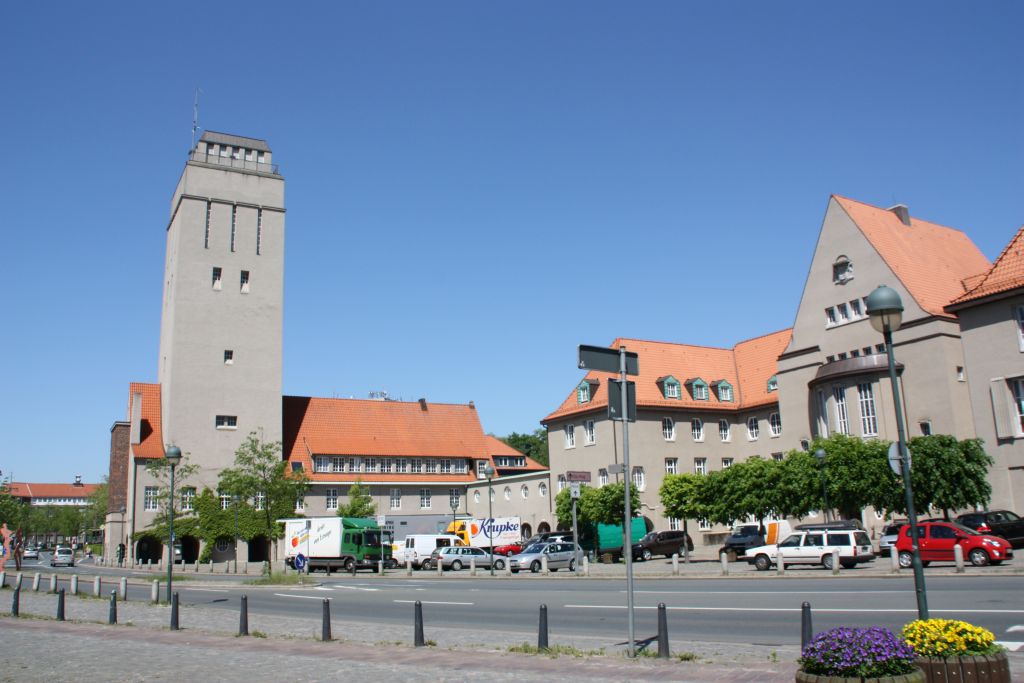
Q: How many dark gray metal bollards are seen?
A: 10